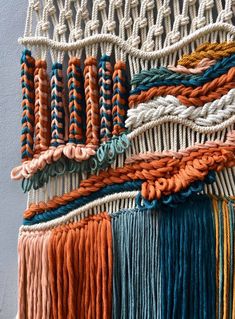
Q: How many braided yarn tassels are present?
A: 7